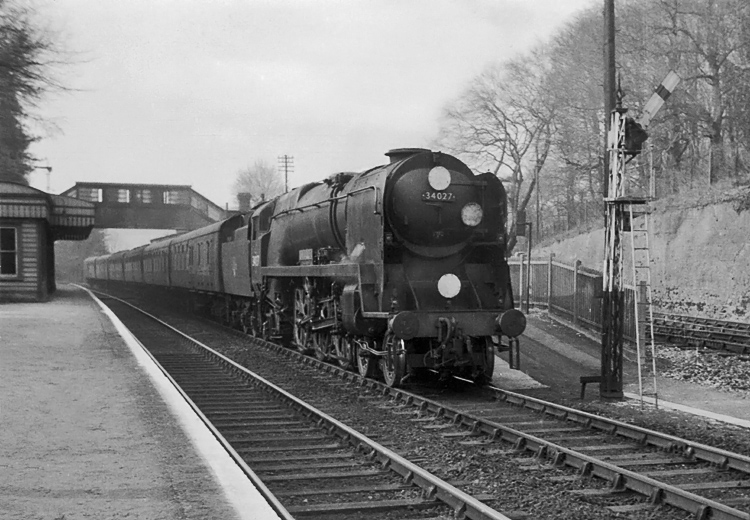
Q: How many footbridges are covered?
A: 1